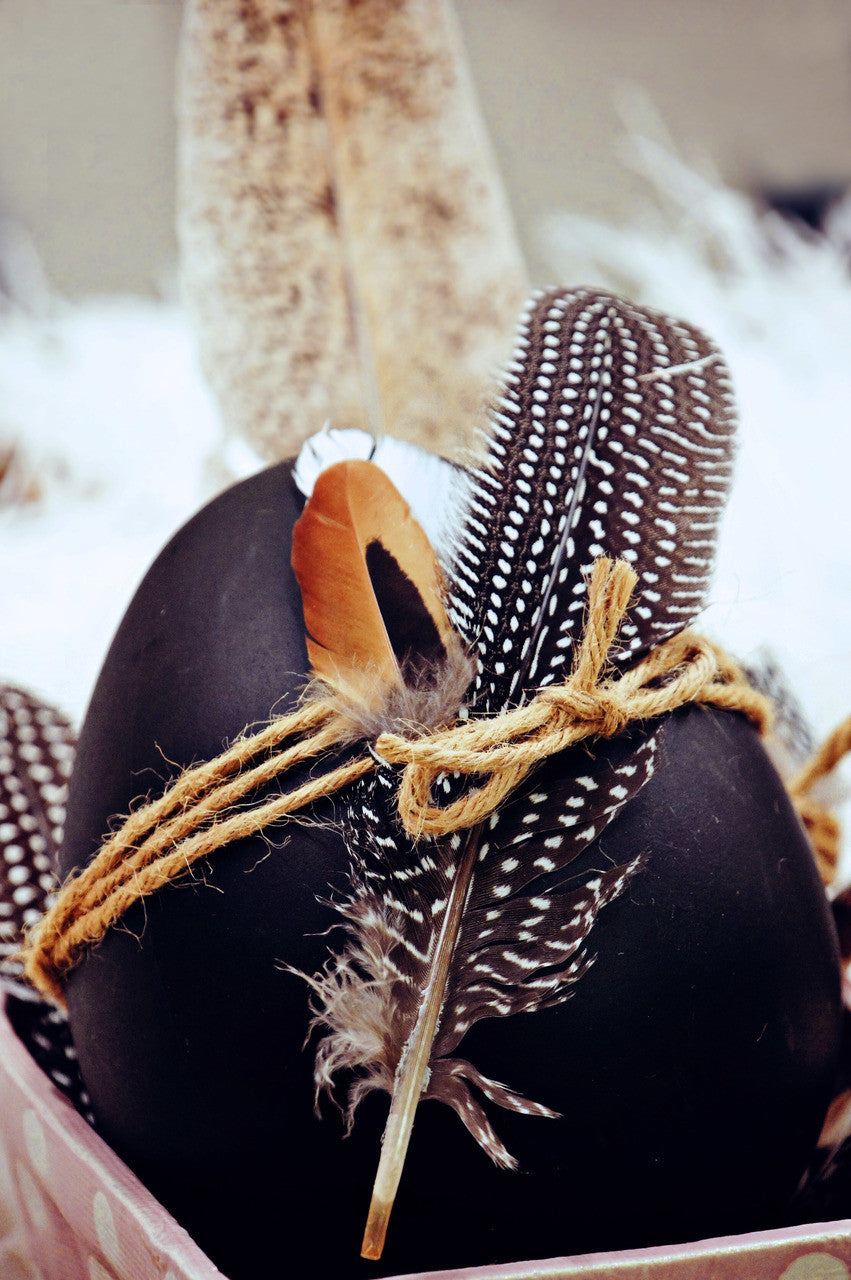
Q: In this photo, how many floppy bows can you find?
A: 1